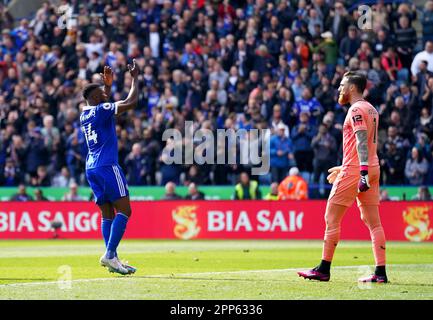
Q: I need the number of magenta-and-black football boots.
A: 2